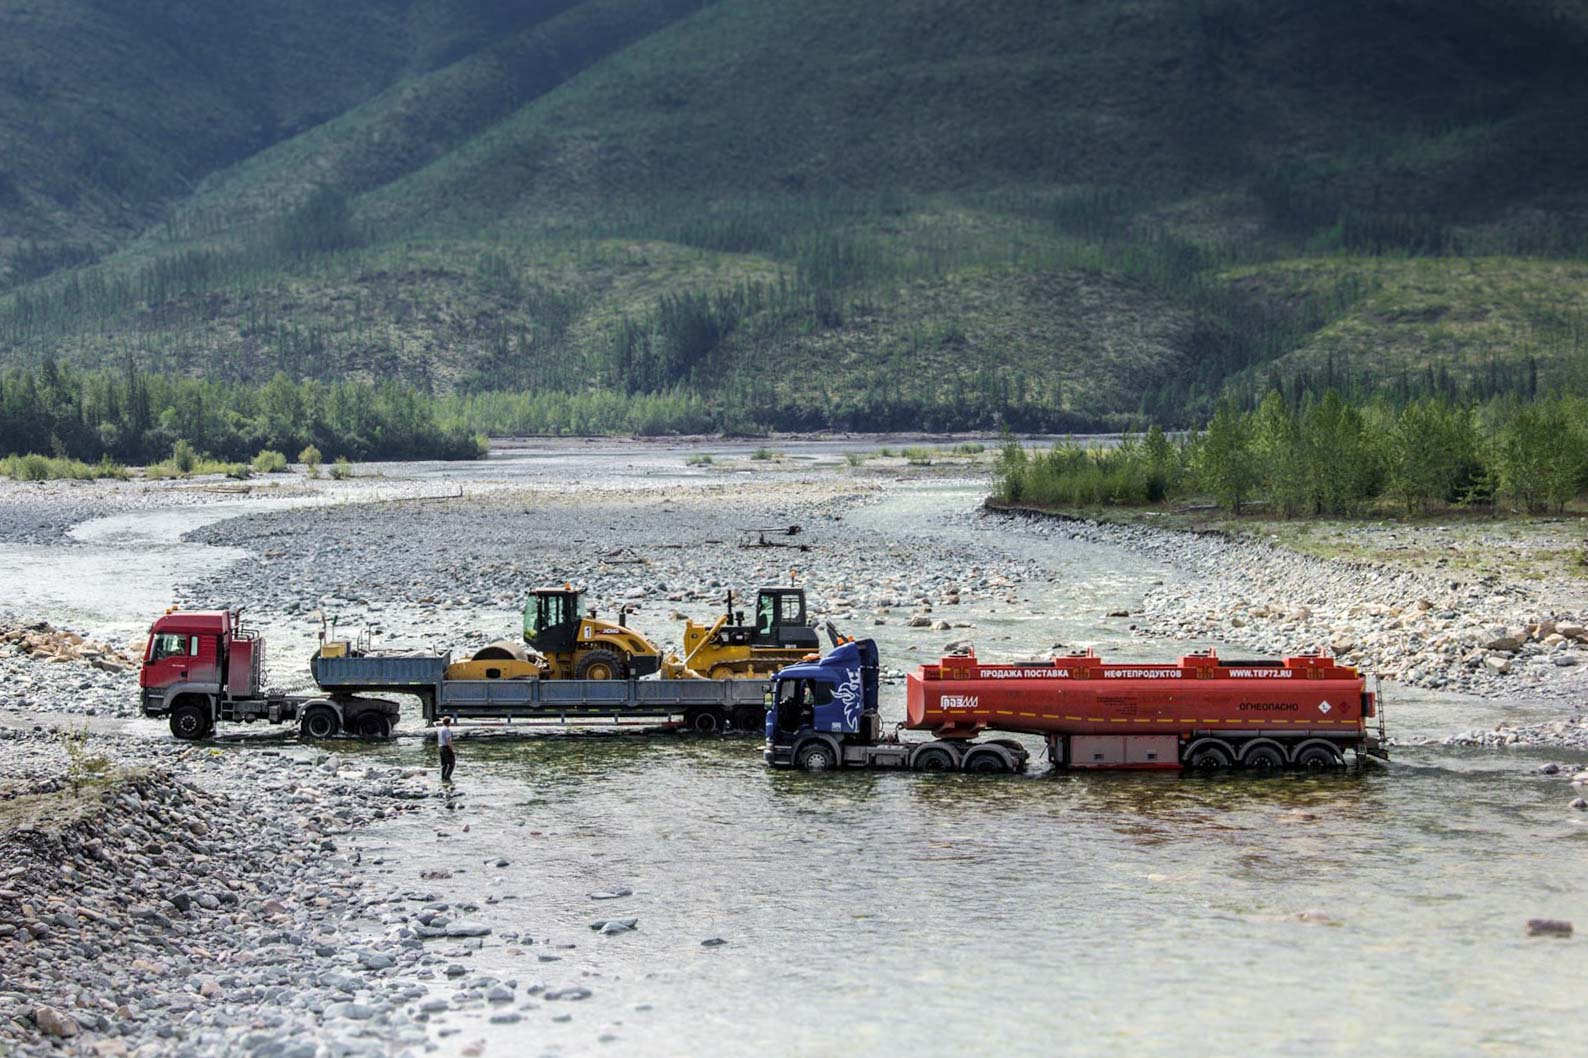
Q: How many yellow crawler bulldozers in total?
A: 1